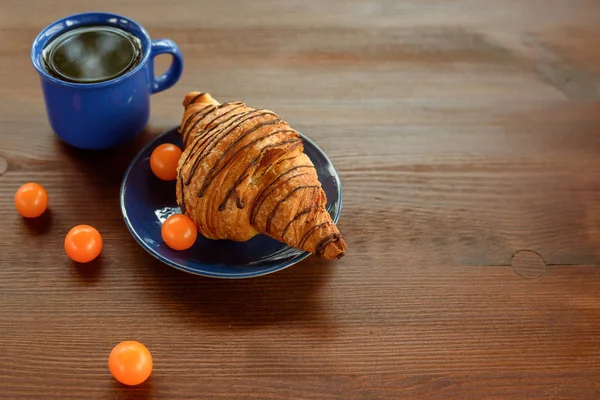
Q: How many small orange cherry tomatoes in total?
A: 5